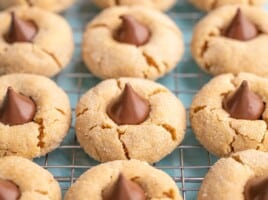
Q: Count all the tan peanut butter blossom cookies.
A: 12